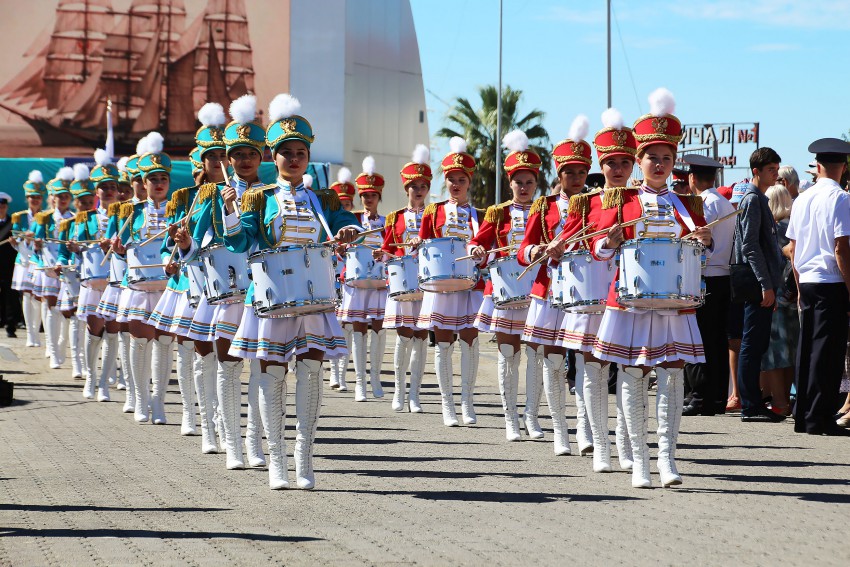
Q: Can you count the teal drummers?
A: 12